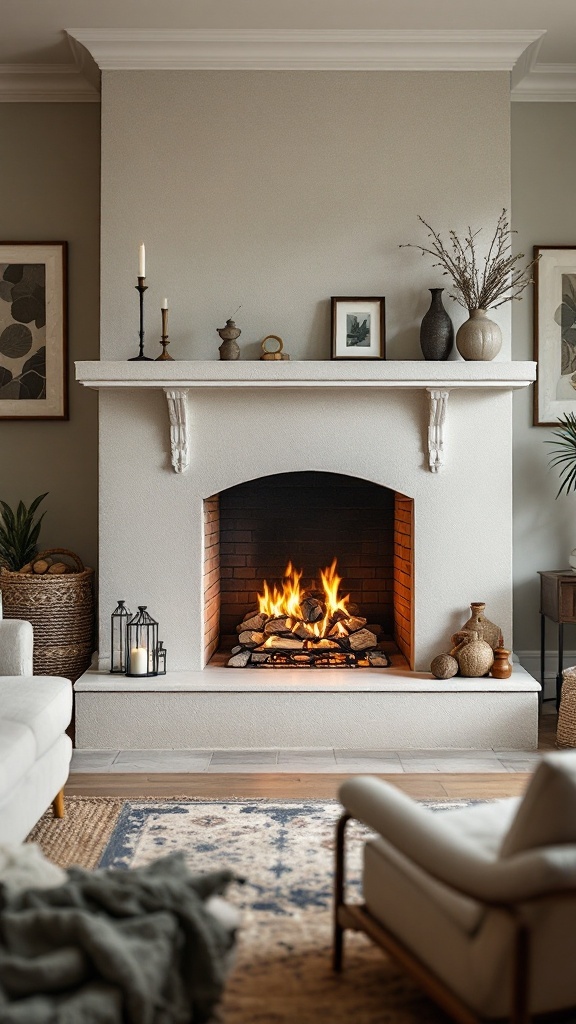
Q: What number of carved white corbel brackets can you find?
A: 2